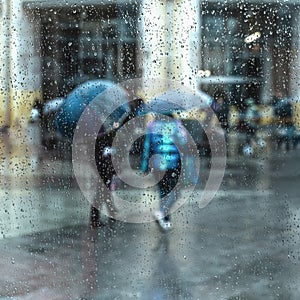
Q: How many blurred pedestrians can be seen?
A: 2